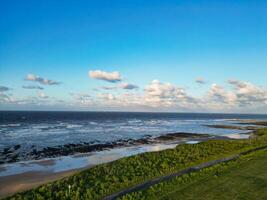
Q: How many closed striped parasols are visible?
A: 0